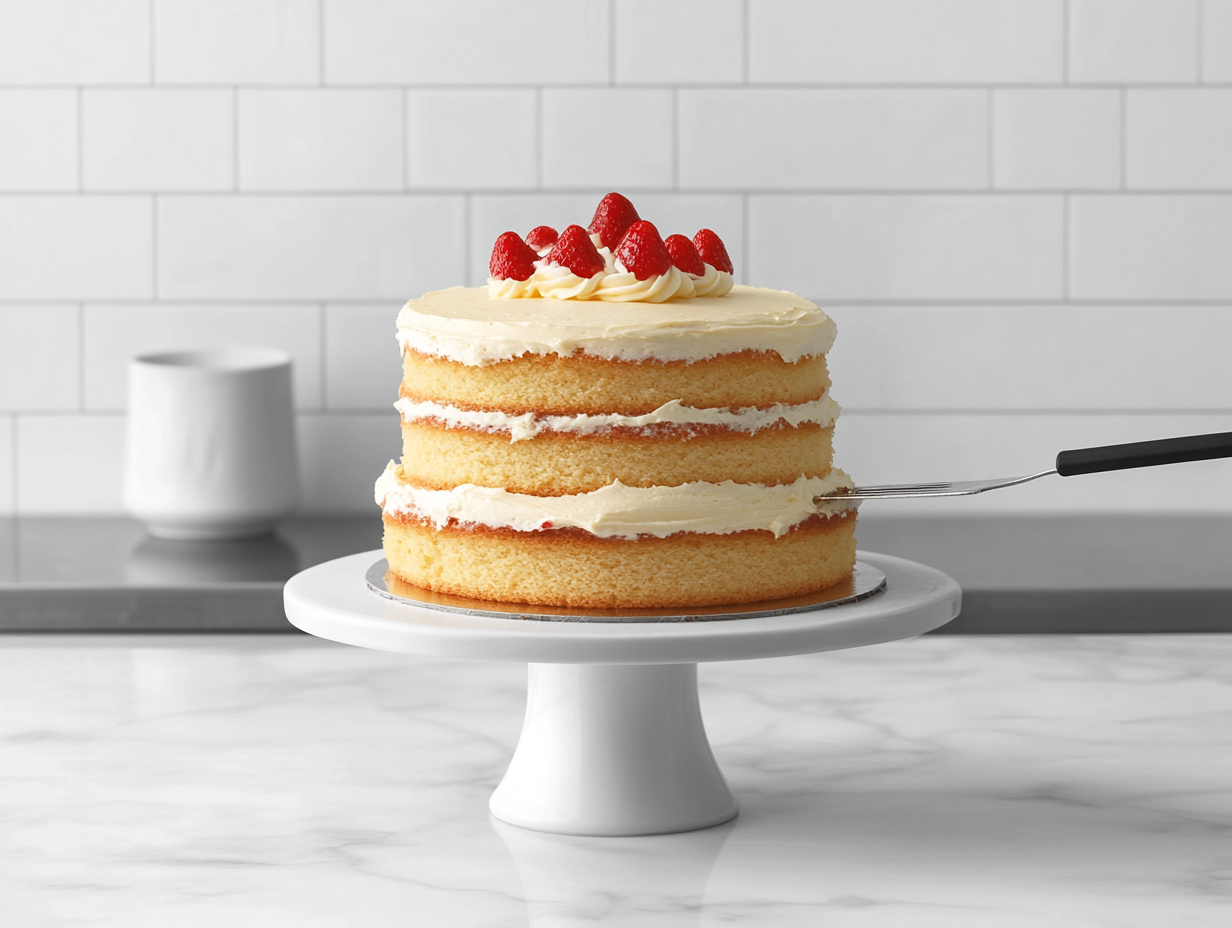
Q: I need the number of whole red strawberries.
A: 7